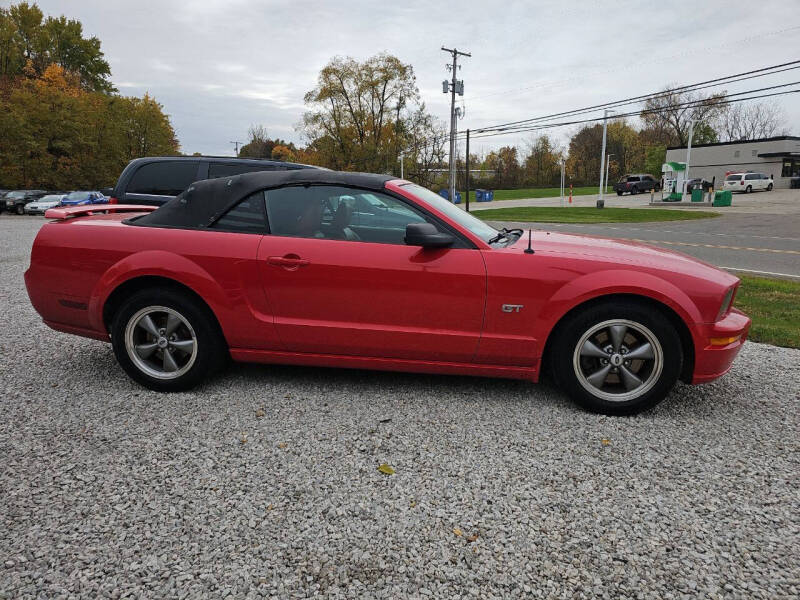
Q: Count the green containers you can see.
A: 2